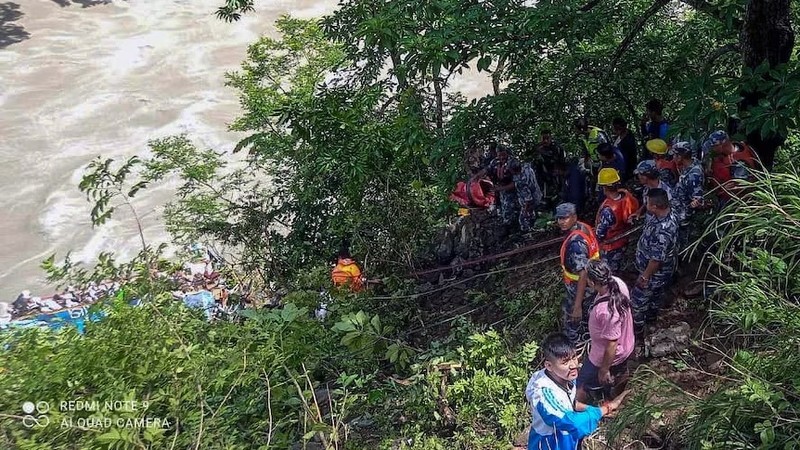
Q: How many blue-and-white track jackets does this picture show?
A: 1